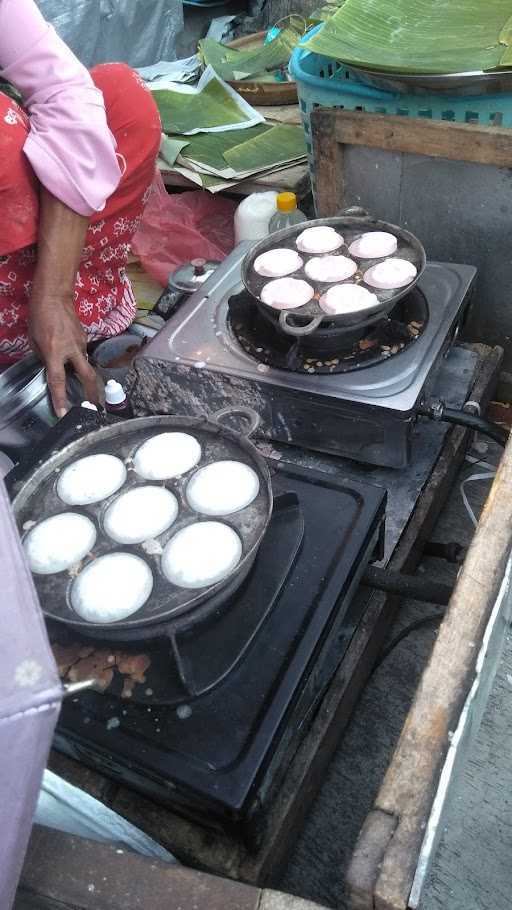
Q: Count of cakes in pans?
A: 14